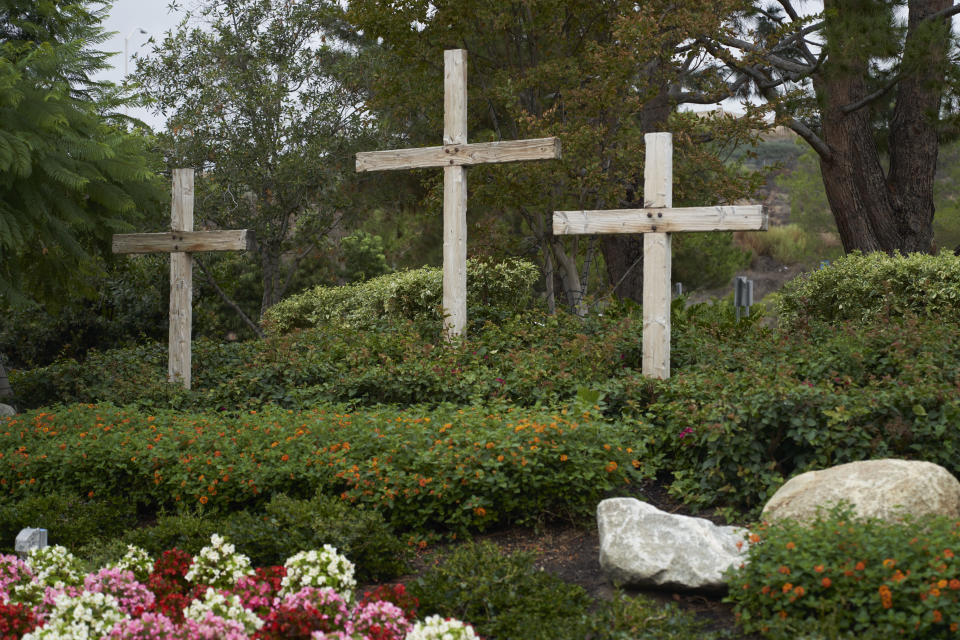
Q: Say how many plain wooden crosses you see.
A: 3